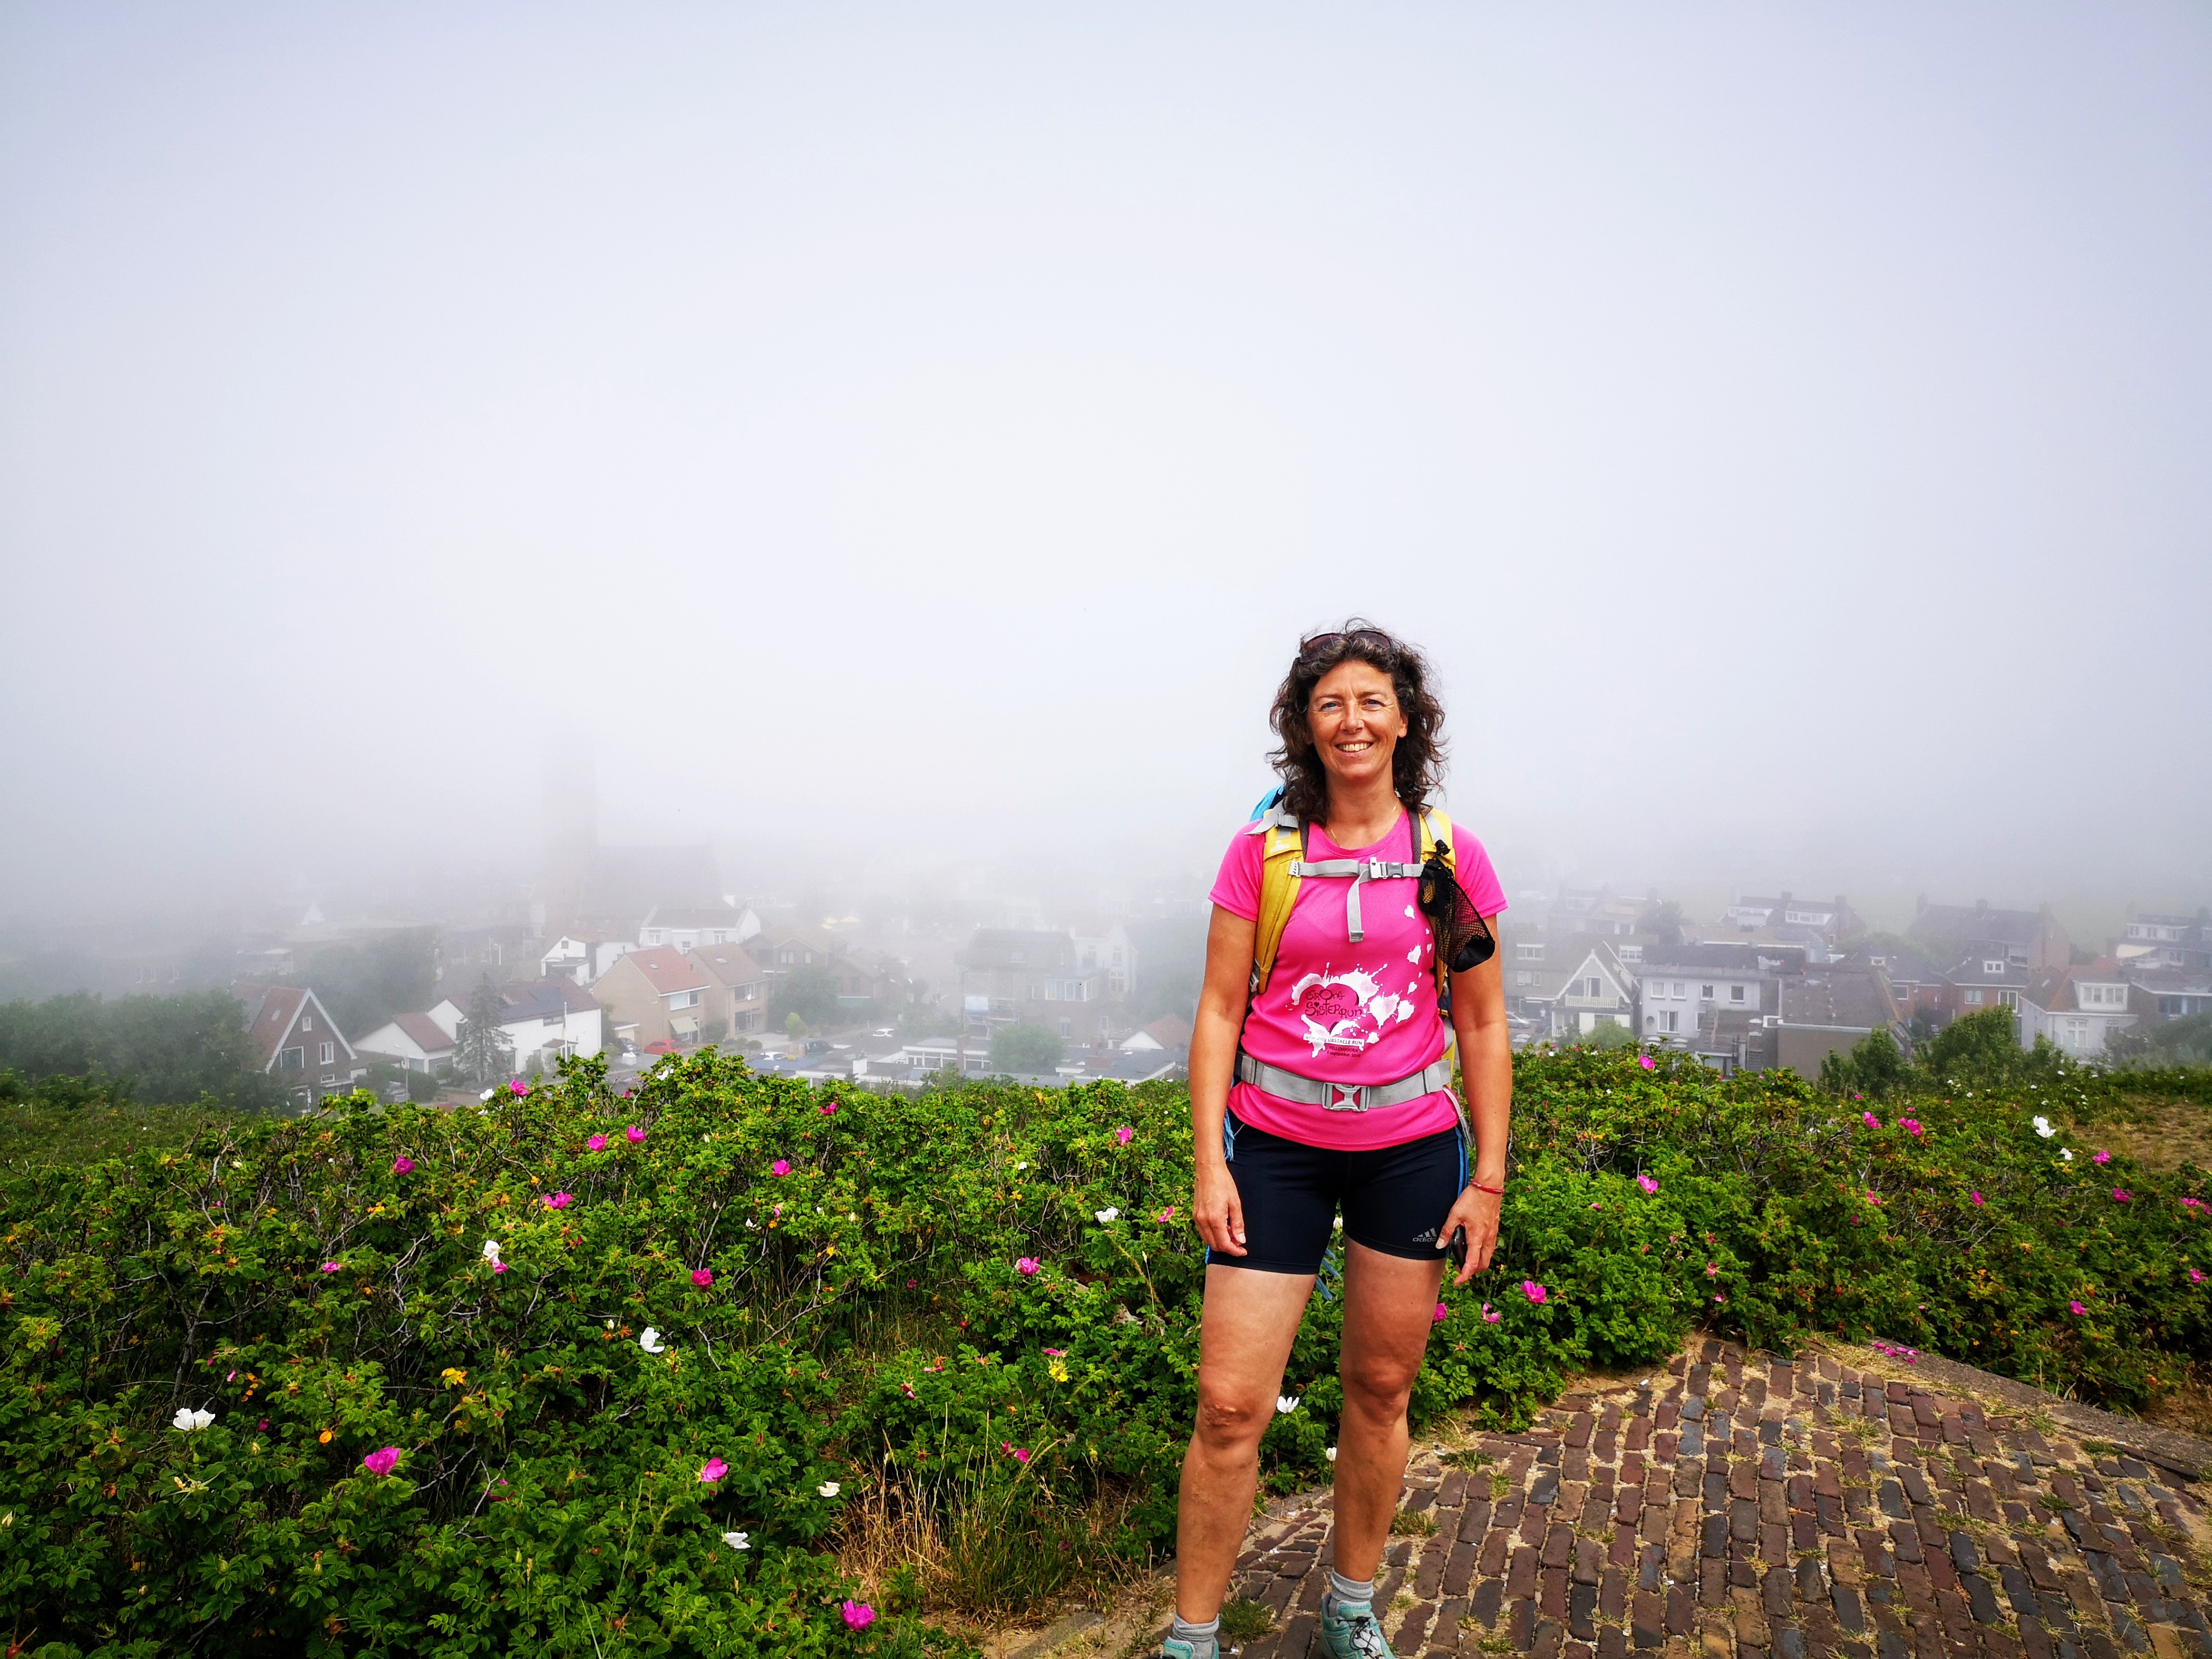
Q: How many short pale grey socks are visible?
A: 2